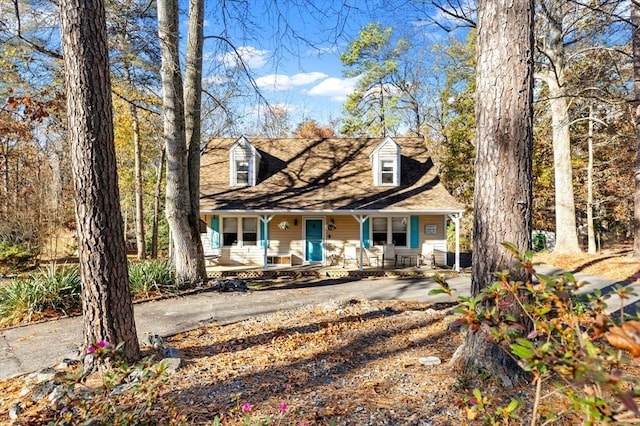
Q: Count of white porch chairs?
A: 3